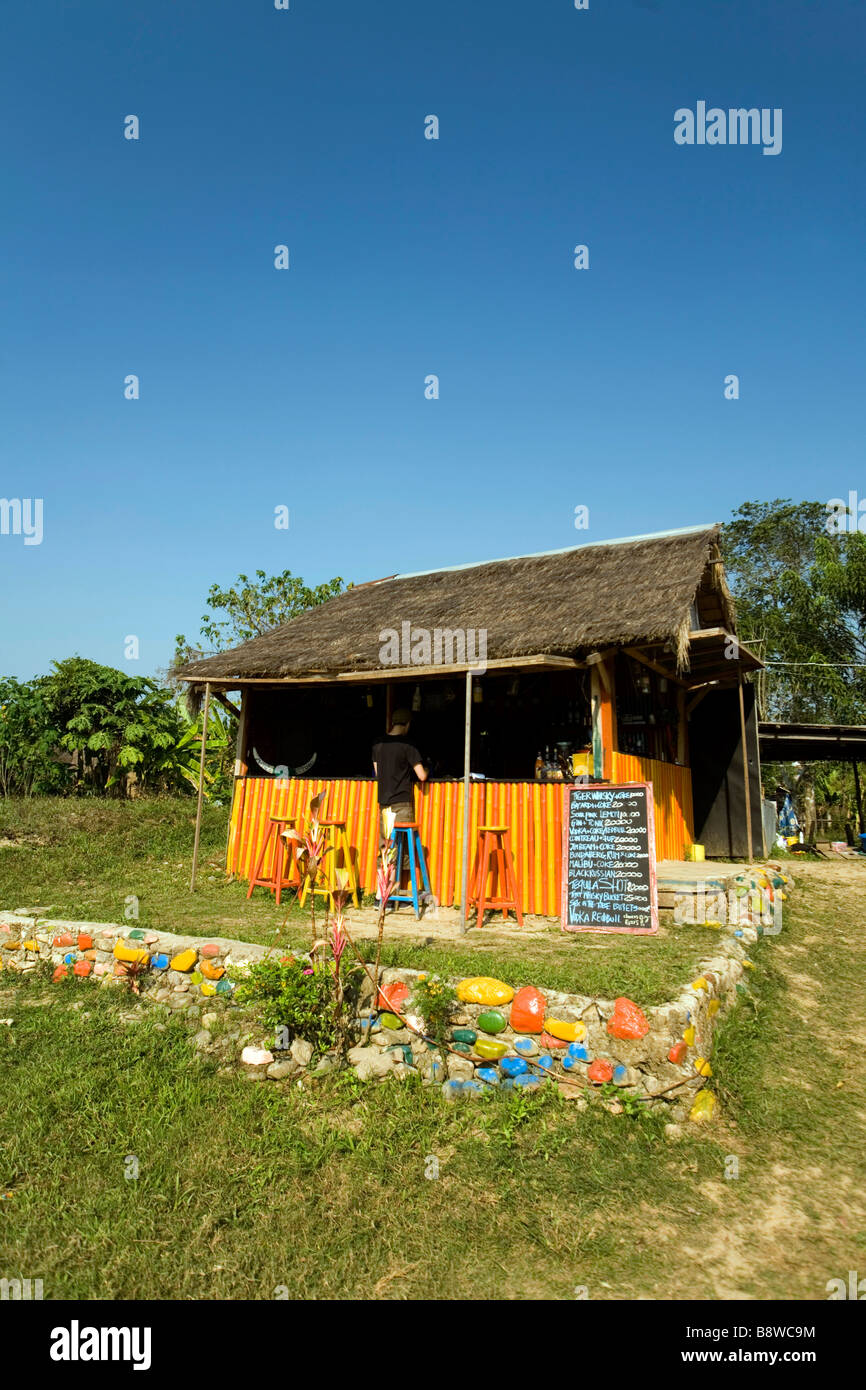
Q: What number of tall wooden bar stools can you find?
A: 4